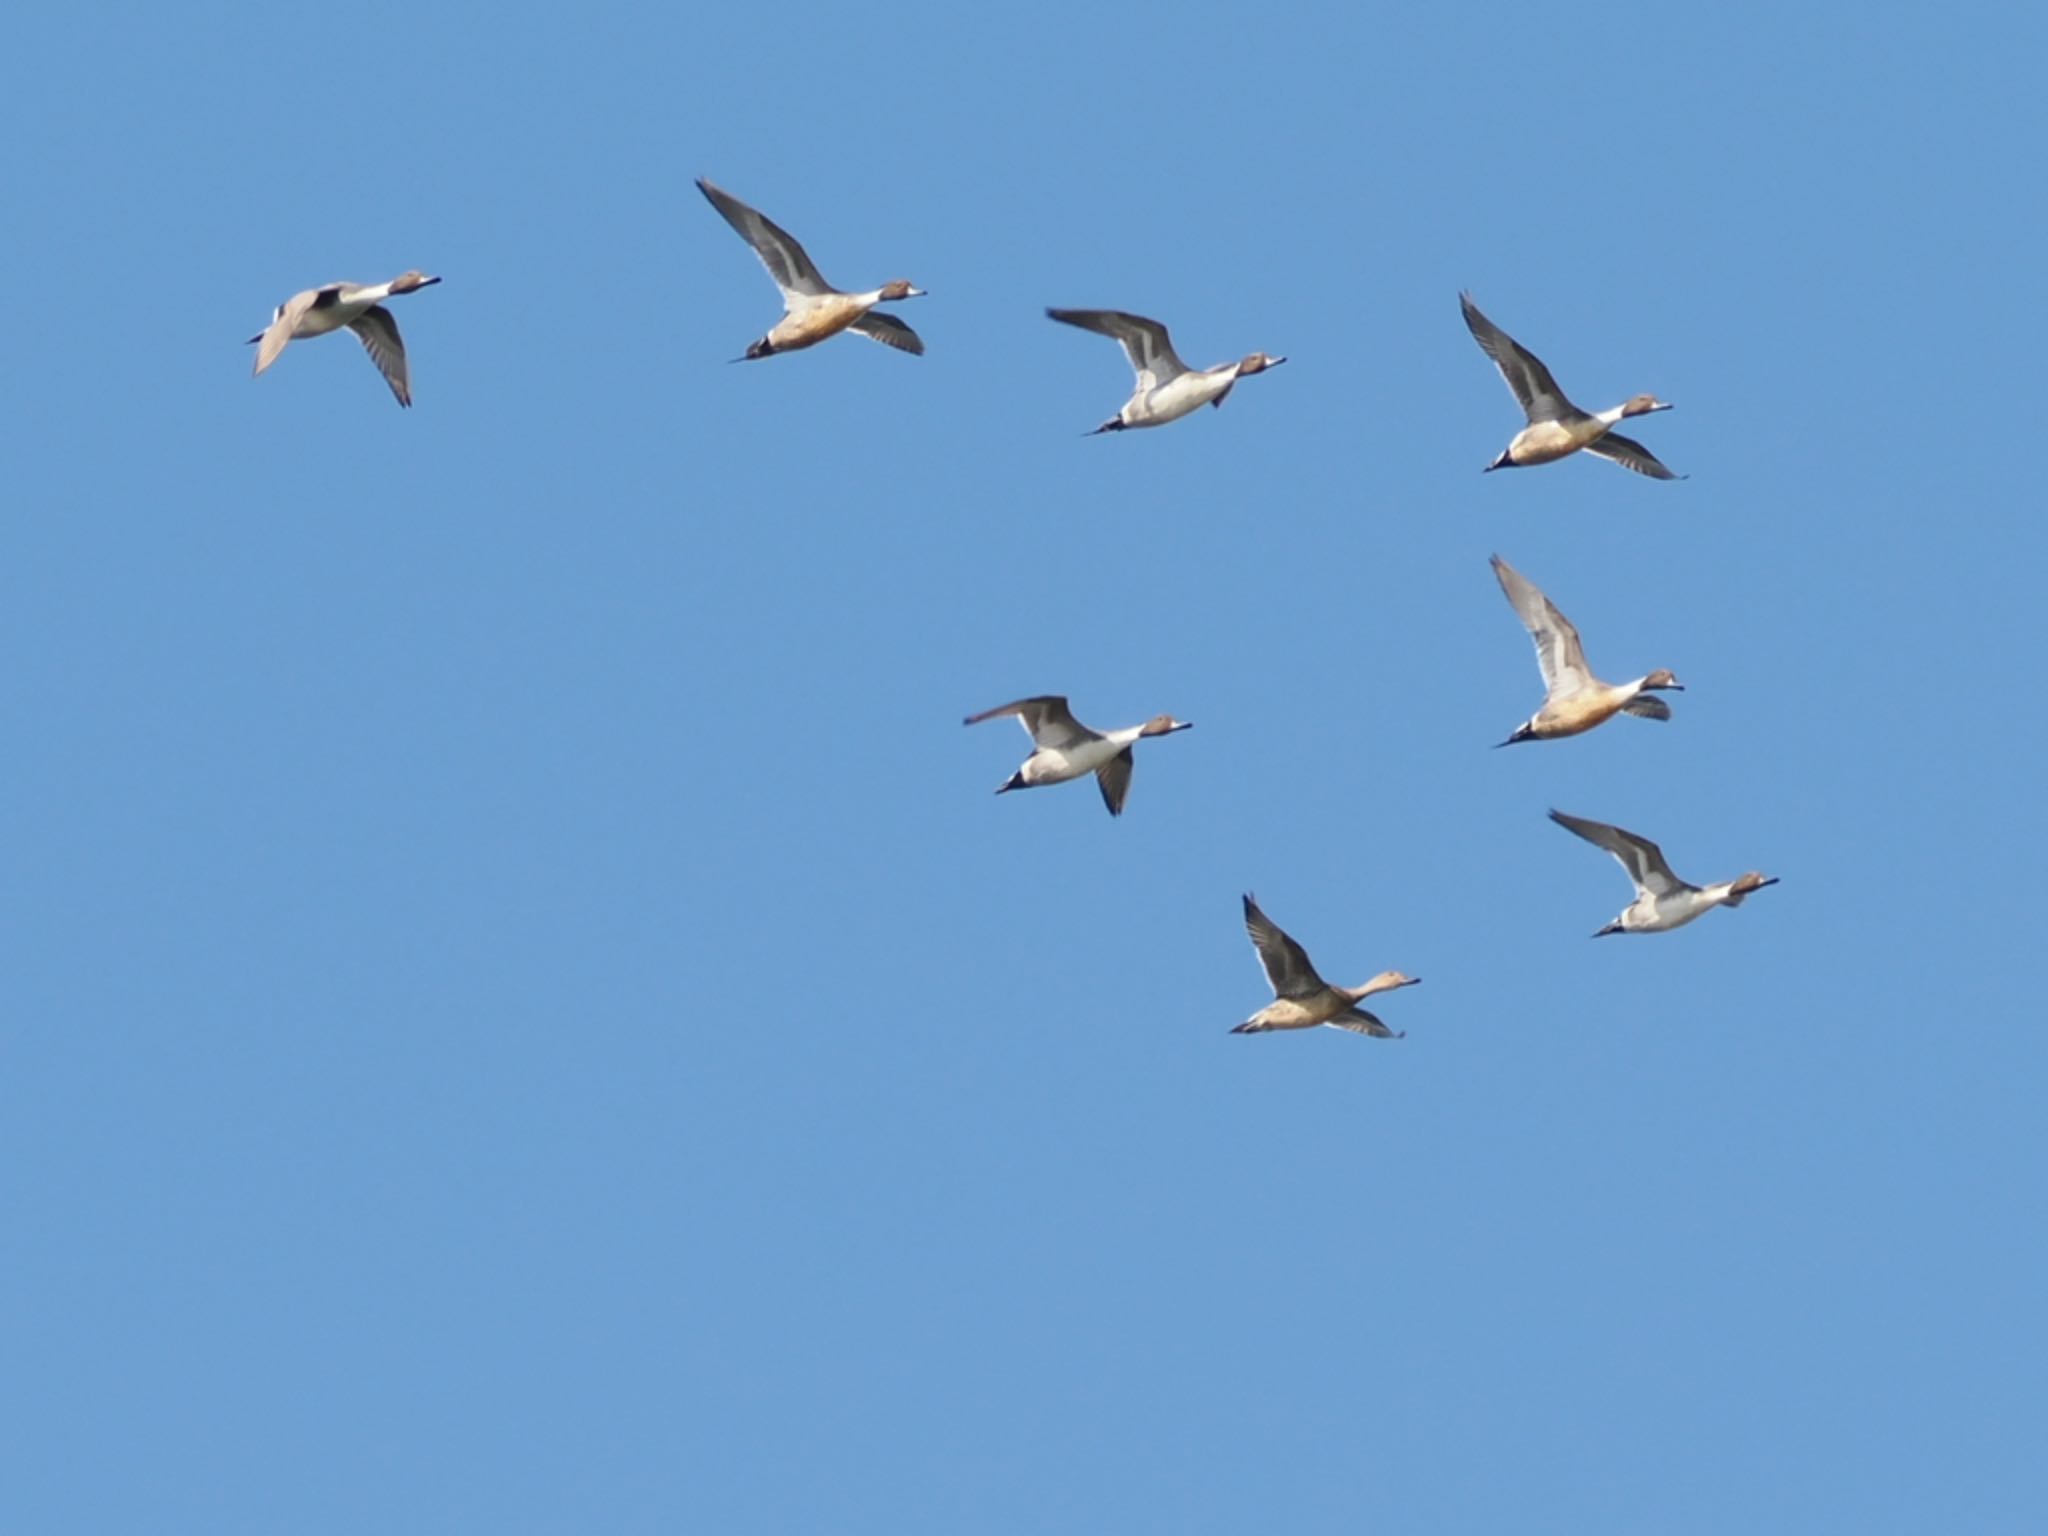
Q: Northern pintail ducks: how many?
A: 8